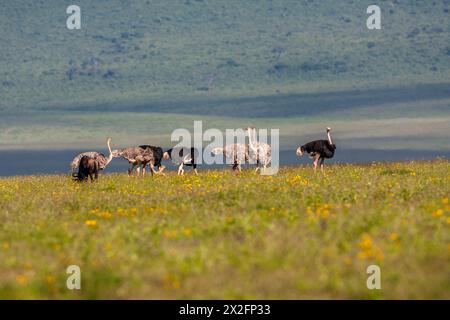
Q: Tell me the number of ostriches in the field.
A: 7